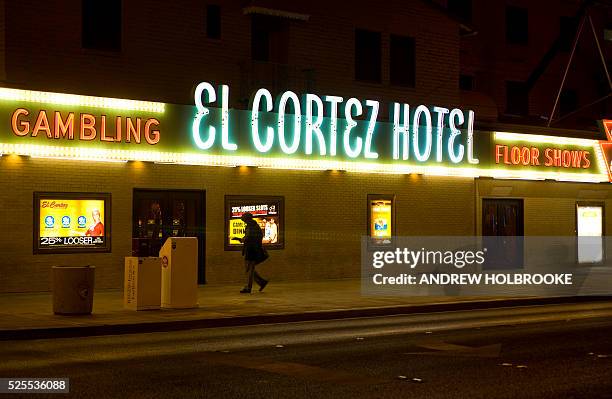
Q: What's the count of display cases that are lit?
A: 4